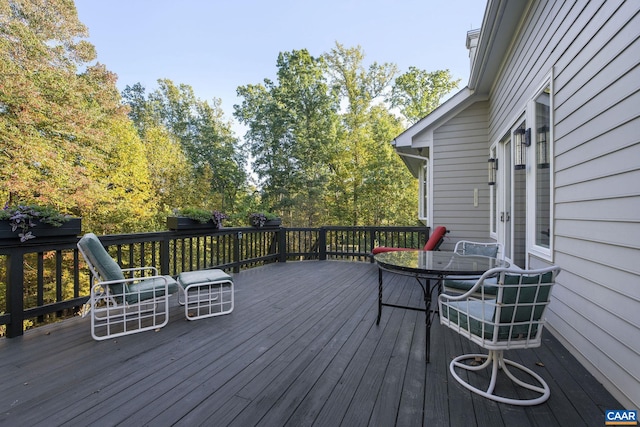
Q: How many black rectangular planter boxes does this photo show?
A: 3